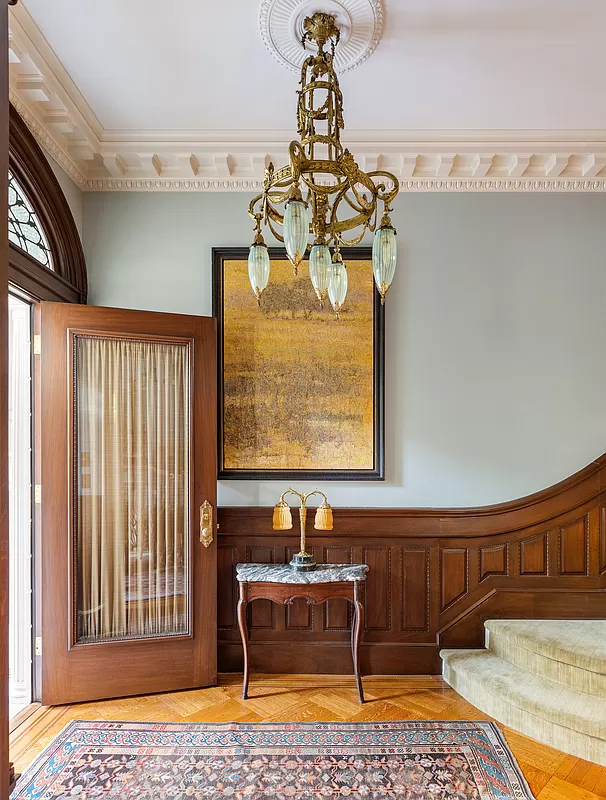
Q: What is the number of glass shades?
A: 7